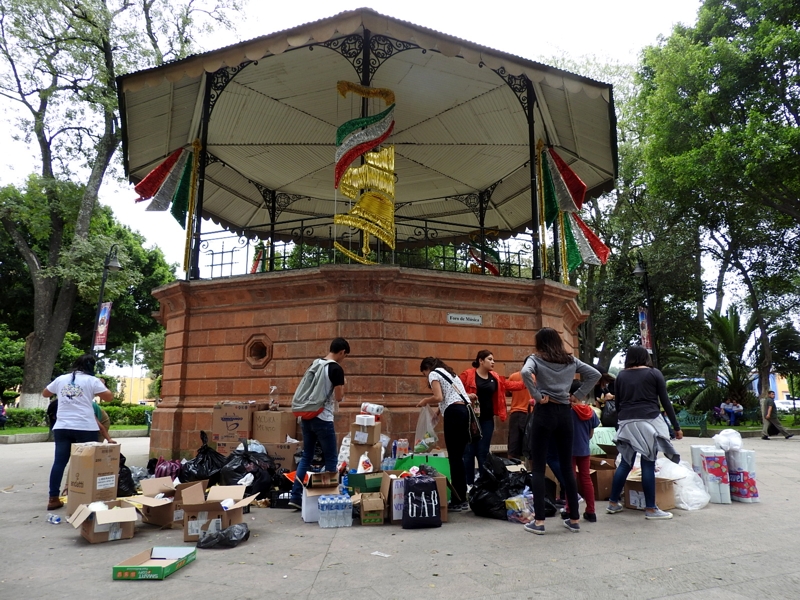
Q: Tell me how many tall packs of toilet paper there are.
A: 3